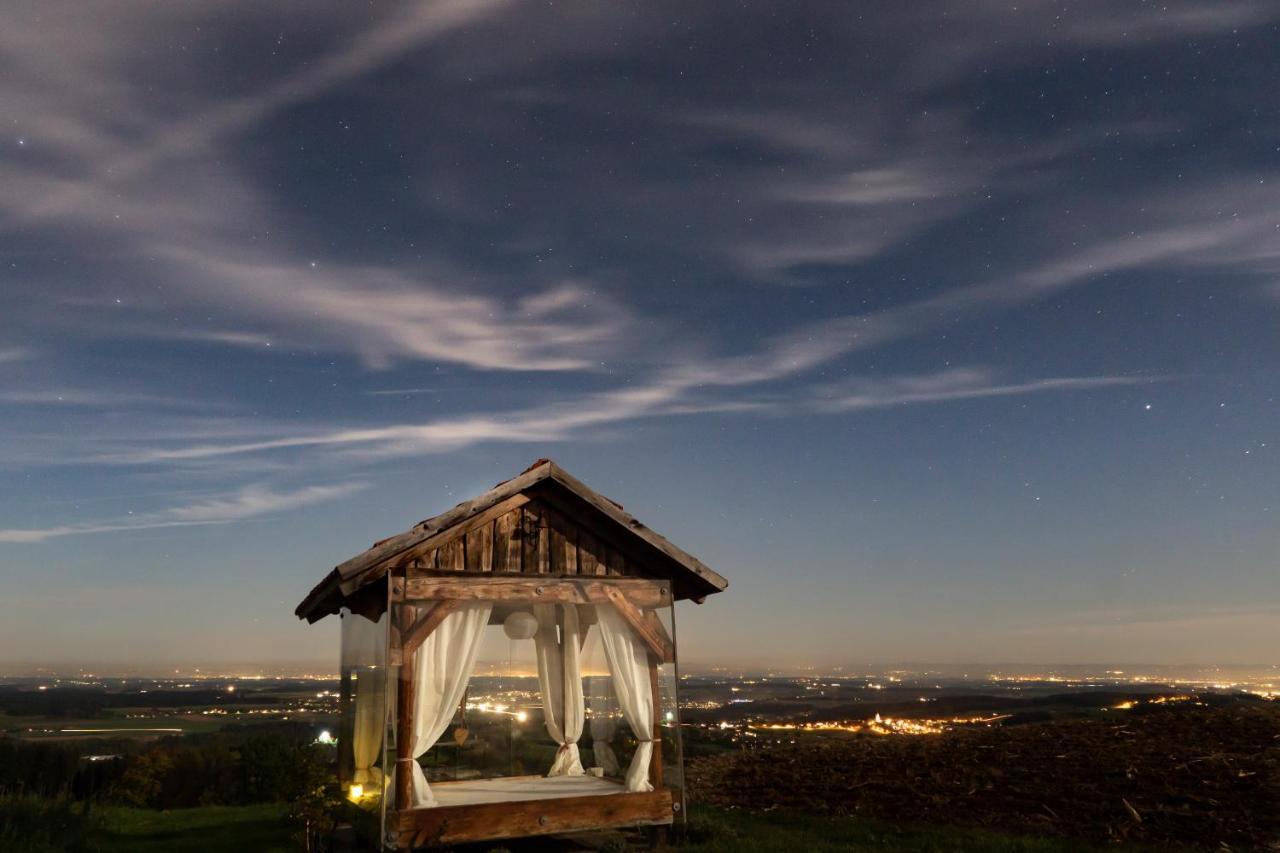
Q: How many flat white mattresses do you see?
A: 1